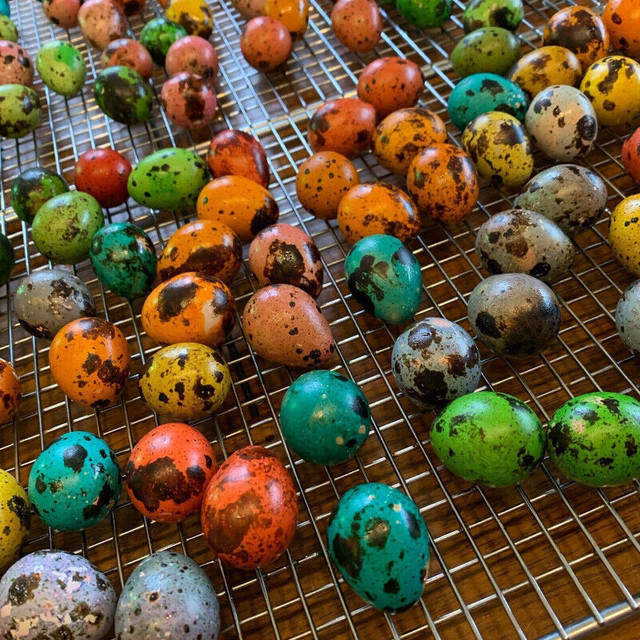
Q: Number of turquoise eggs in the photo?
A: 6